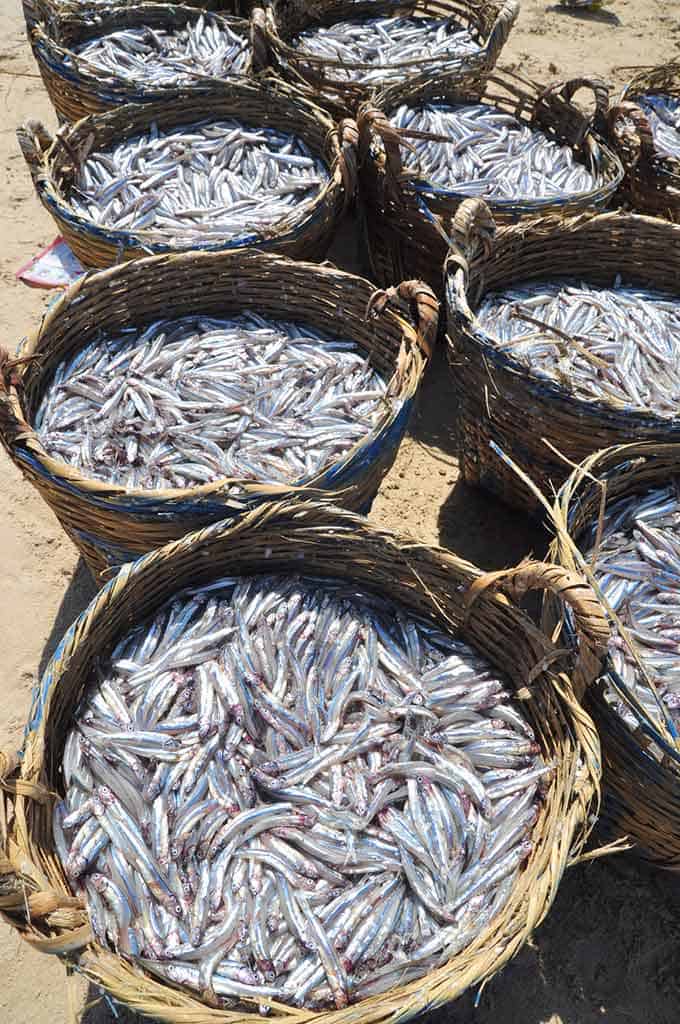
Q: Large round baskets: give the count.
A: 9